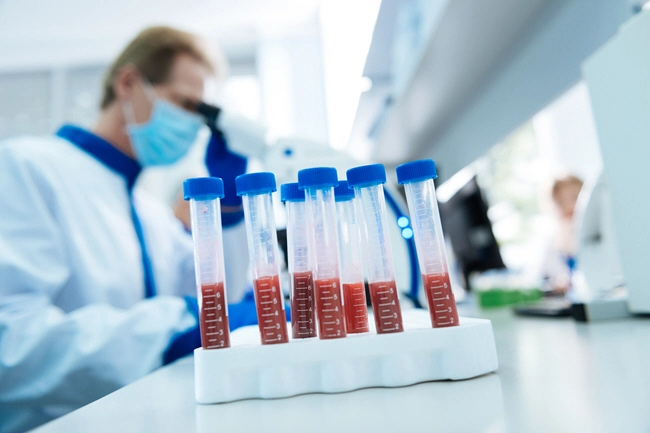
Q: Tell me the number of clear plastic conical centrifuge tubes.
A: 7